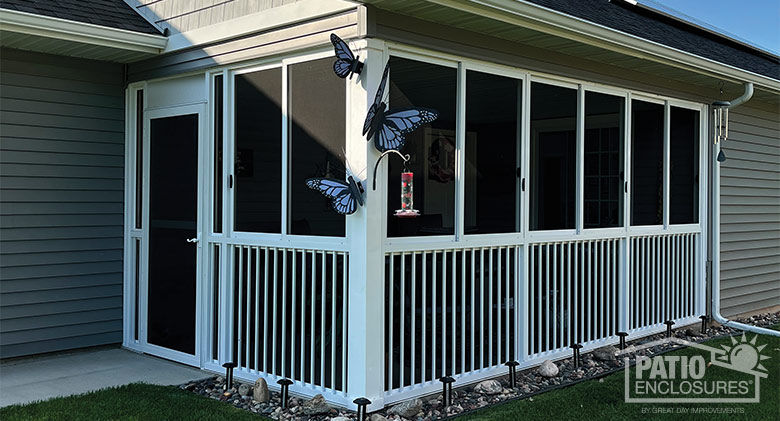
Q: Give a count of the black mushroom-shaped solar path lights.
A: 9